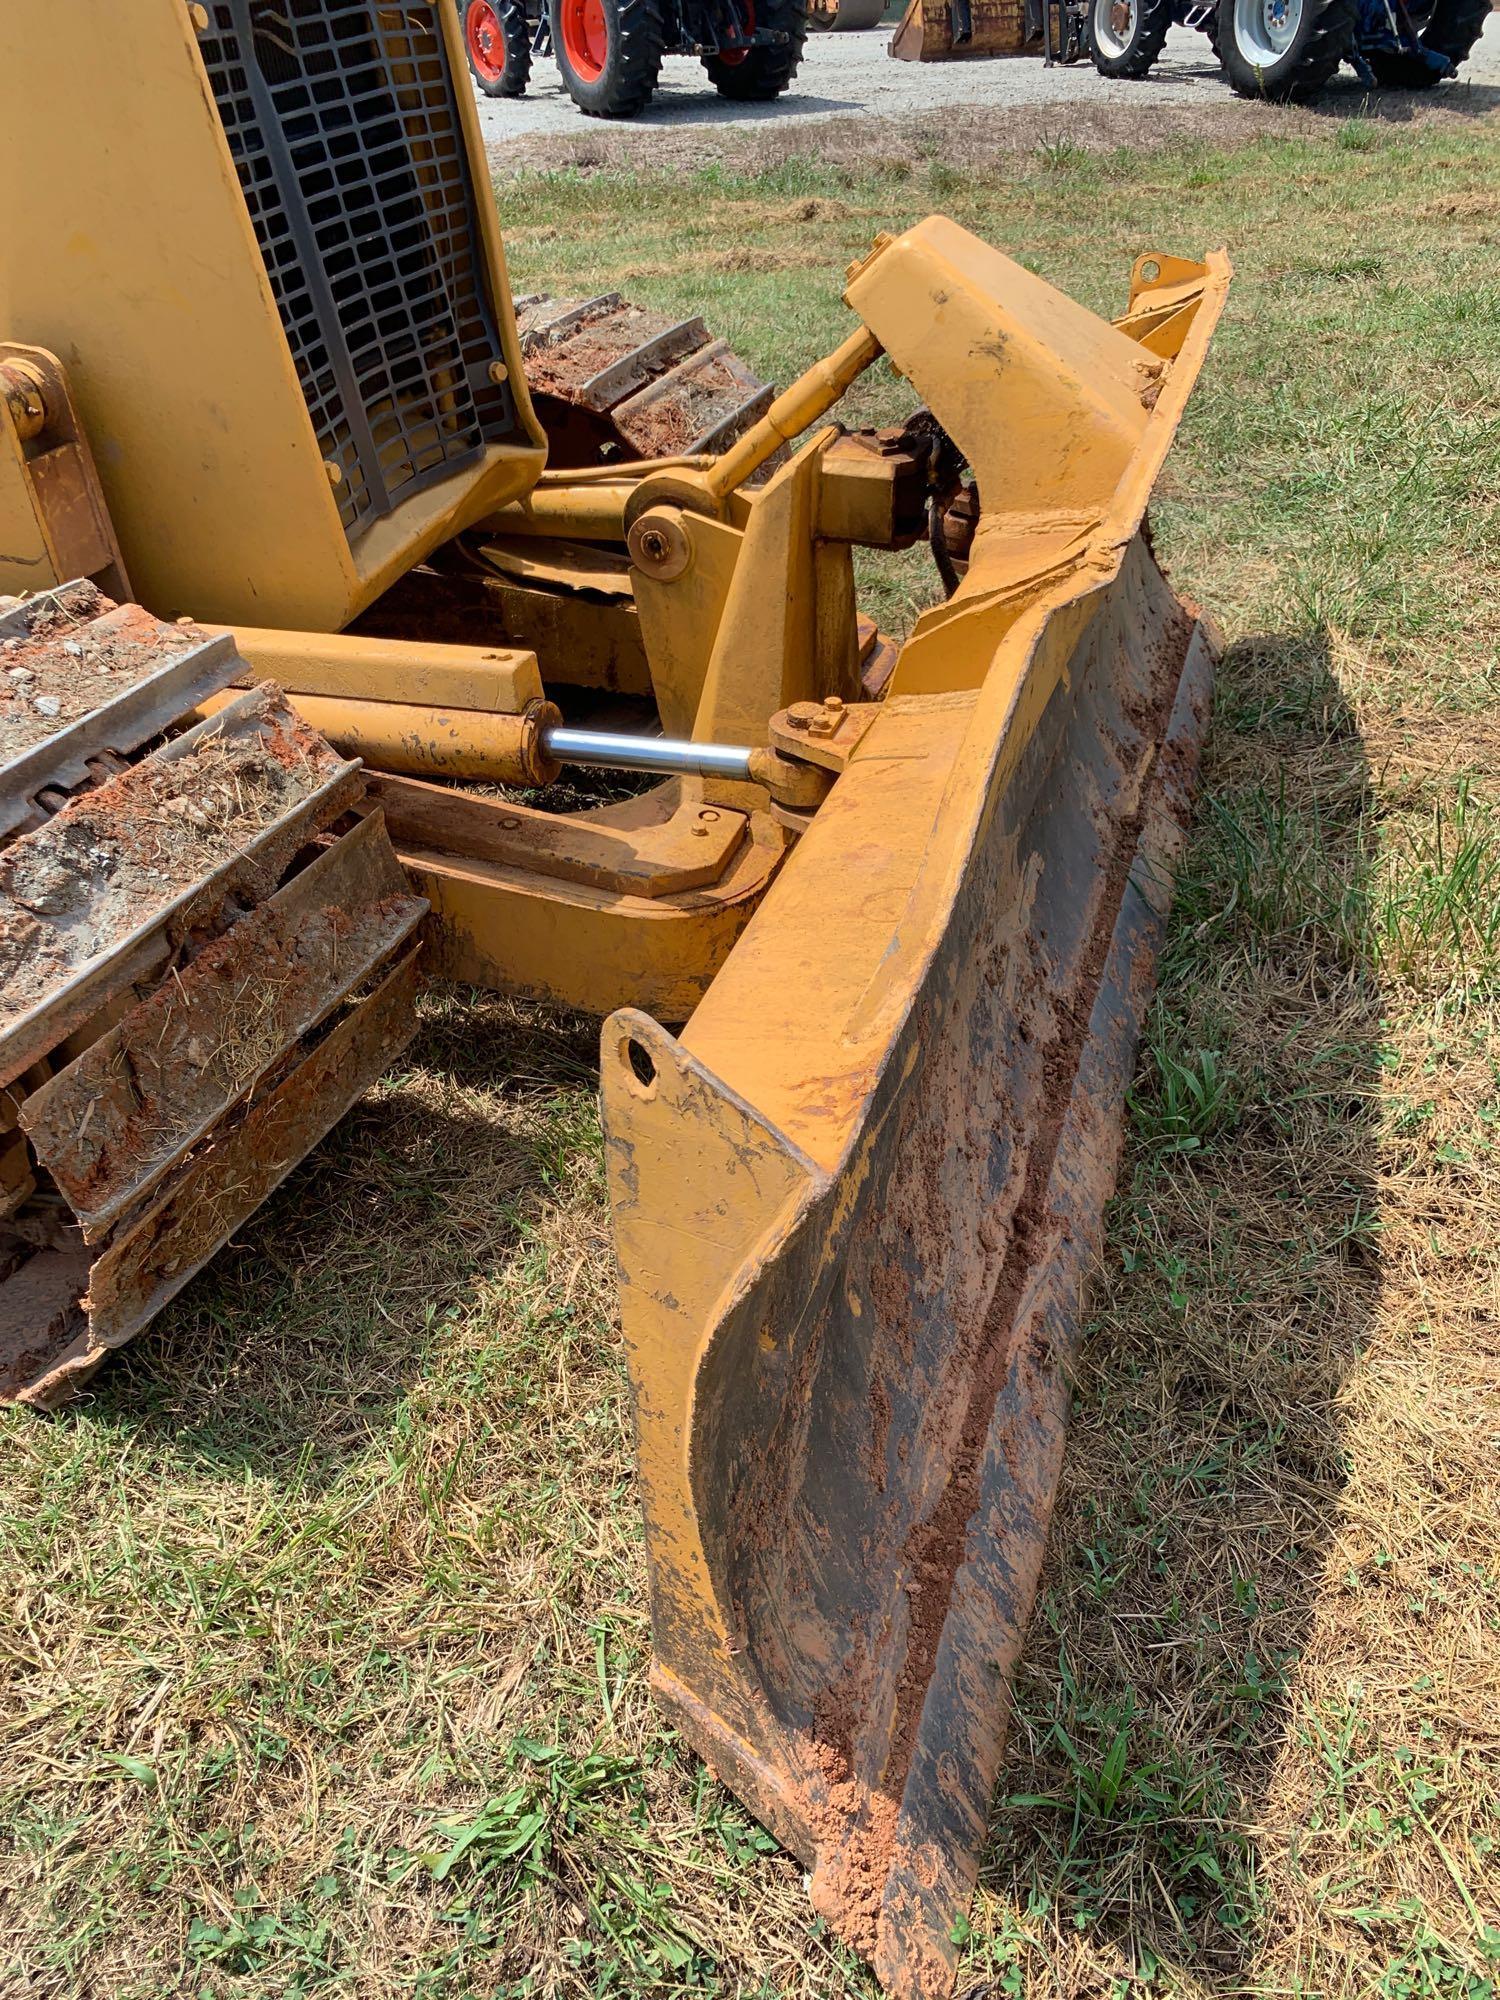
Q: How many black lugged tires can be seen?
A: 6